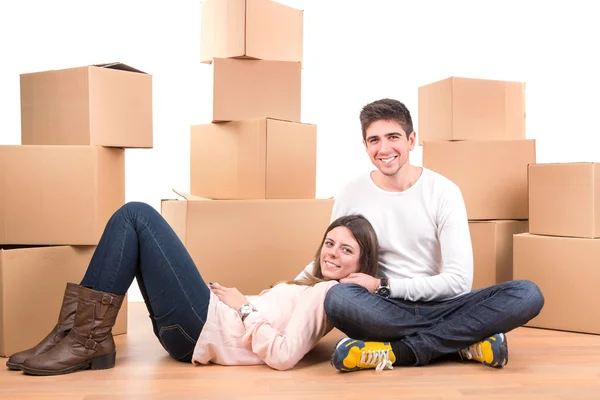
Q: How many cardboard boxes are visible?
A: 12